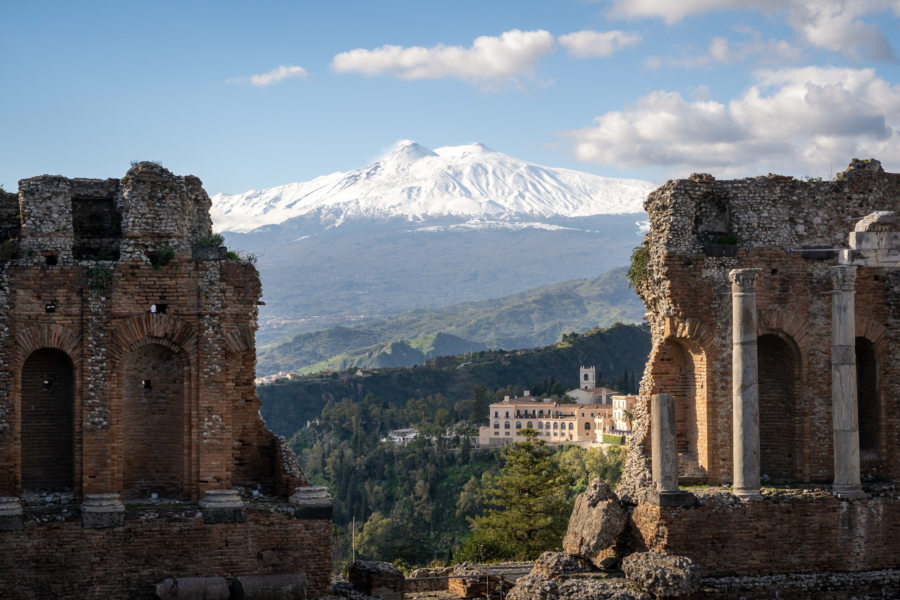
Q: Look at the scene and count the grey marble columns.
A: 3